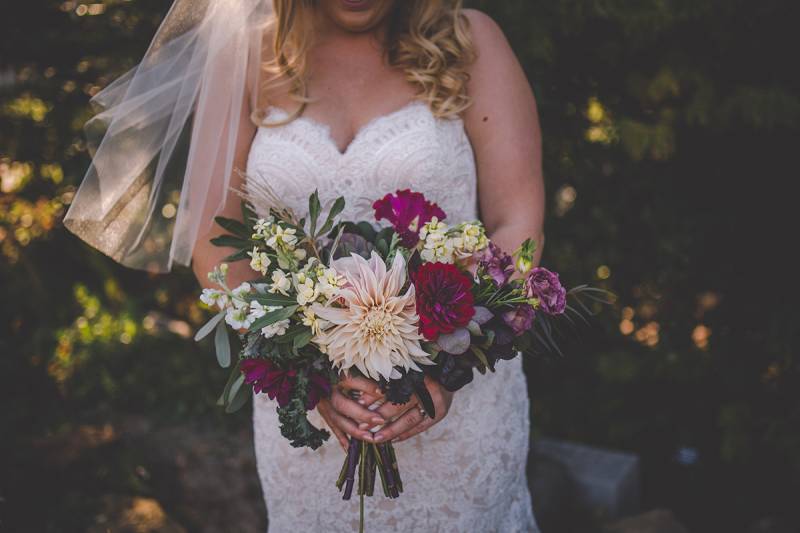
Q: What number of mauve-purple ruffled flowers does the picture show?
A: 3